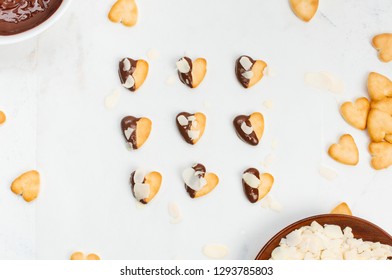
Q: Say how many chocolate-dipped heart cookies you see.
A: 9